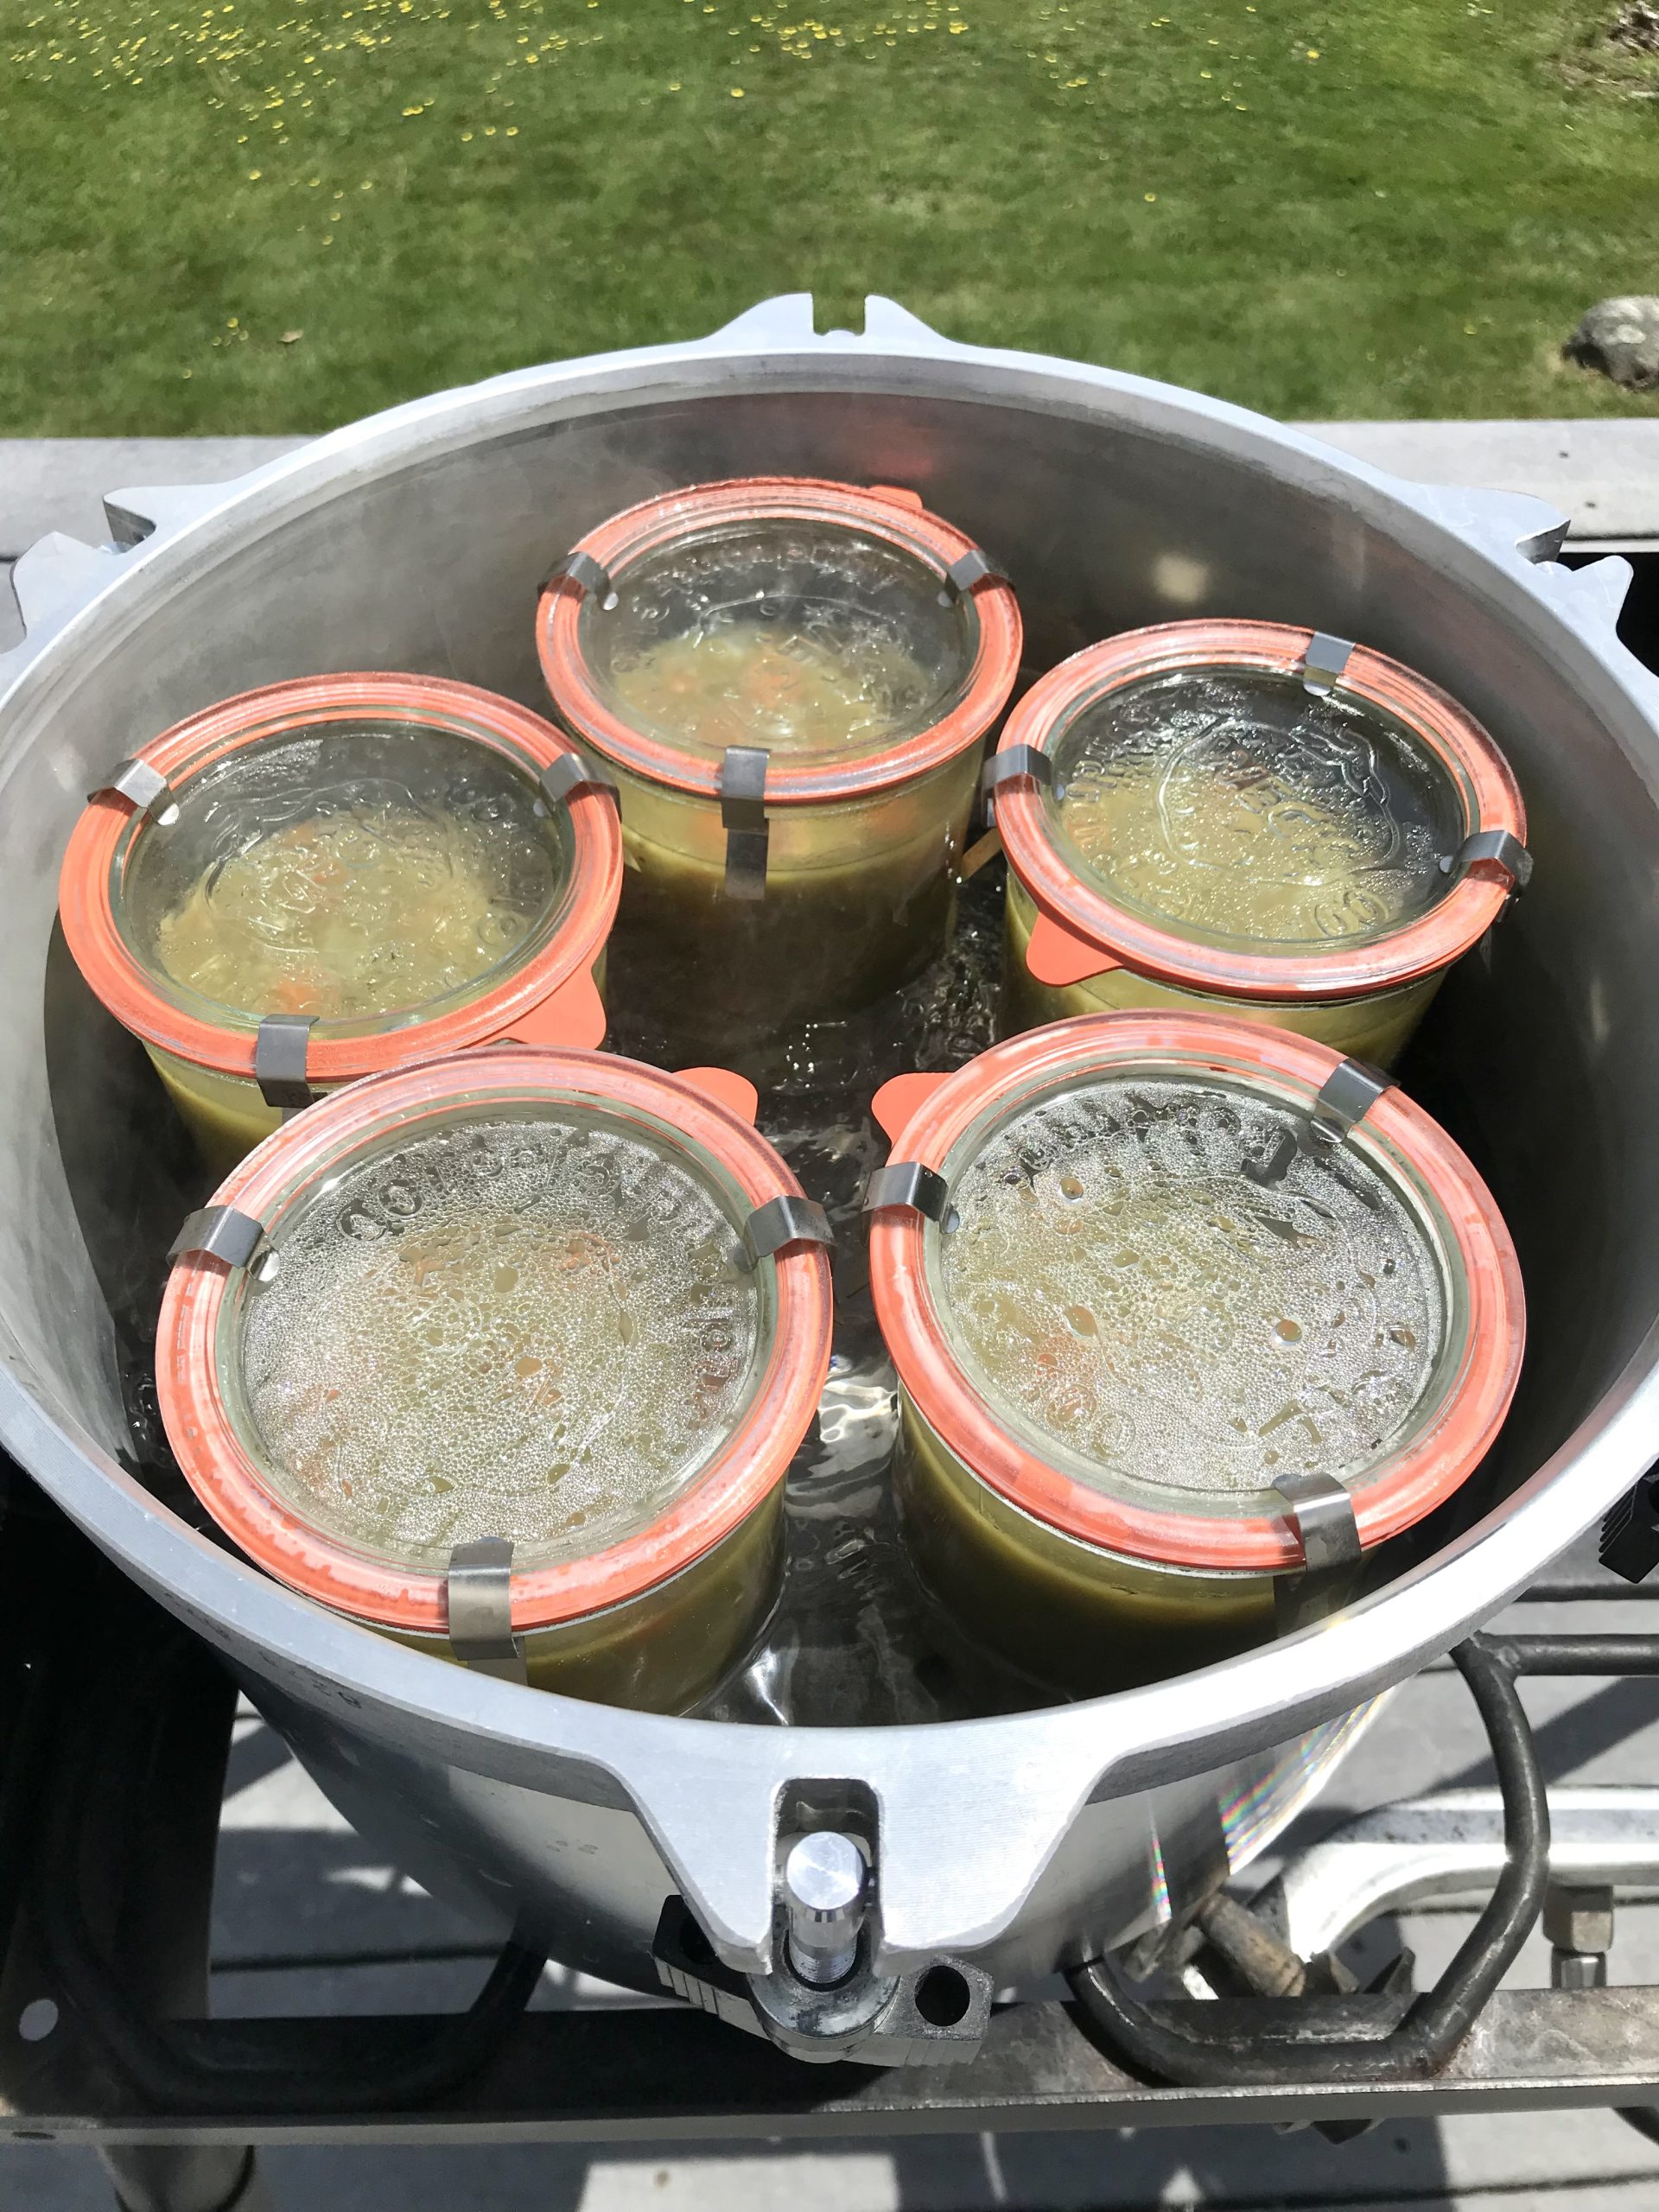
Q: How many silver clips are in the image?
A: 15